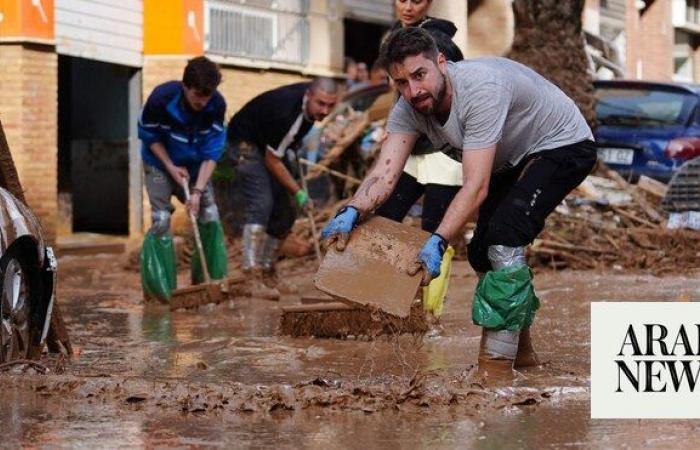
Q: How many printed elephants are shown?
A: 0